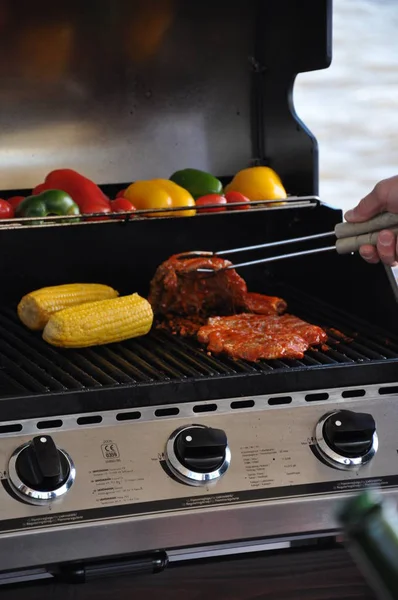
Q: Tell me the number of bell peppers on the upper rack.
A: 5